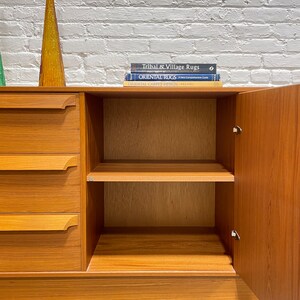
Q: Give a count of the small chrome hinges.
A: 2